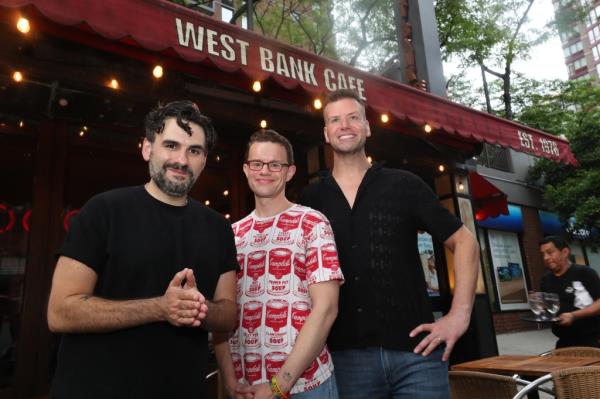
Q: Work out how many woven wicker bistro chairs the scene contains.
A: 3